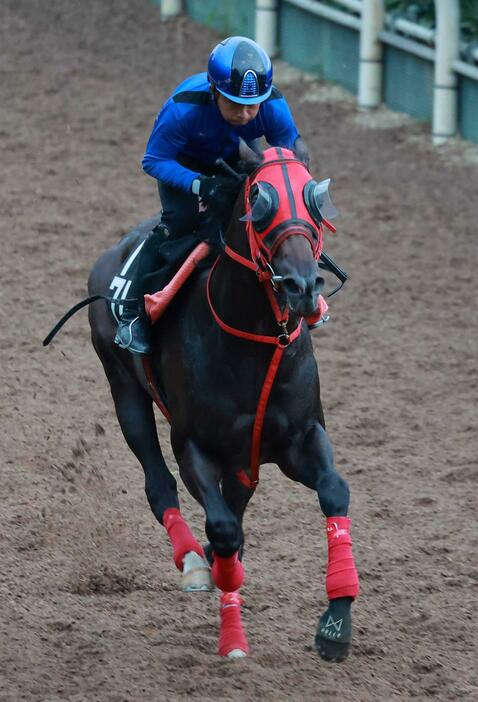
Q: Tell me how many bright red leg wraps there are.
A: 4